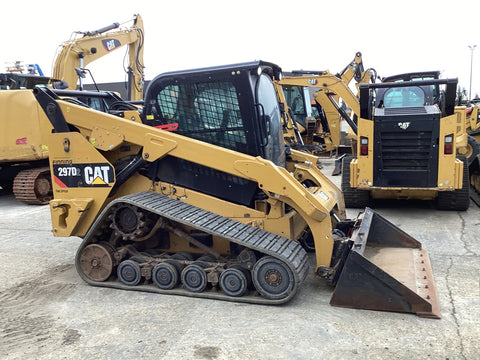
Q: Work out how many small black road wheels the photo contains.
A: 4